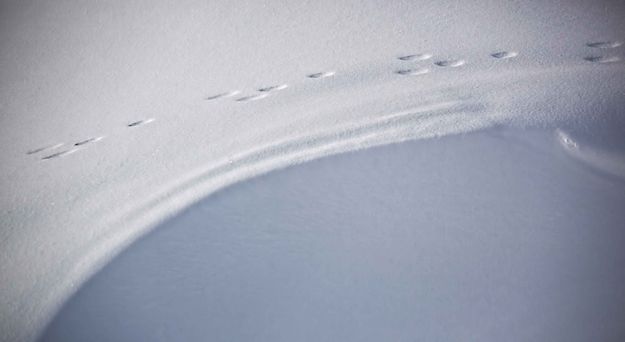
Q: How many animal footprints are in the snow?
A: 14